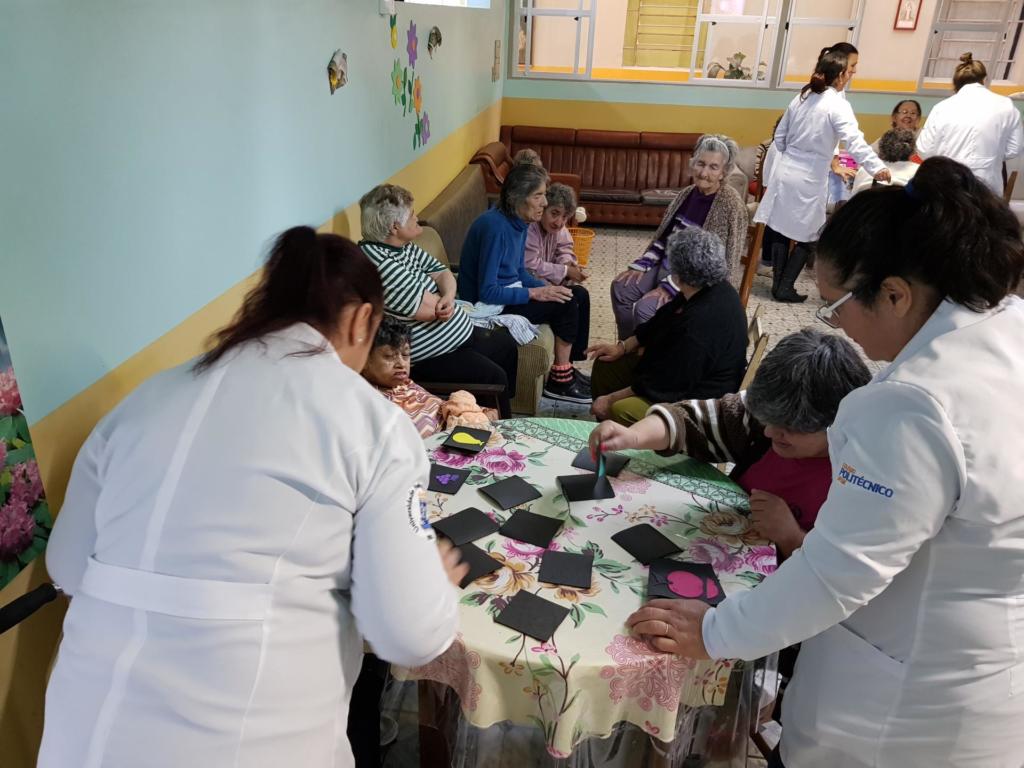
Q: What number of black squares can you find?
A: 12